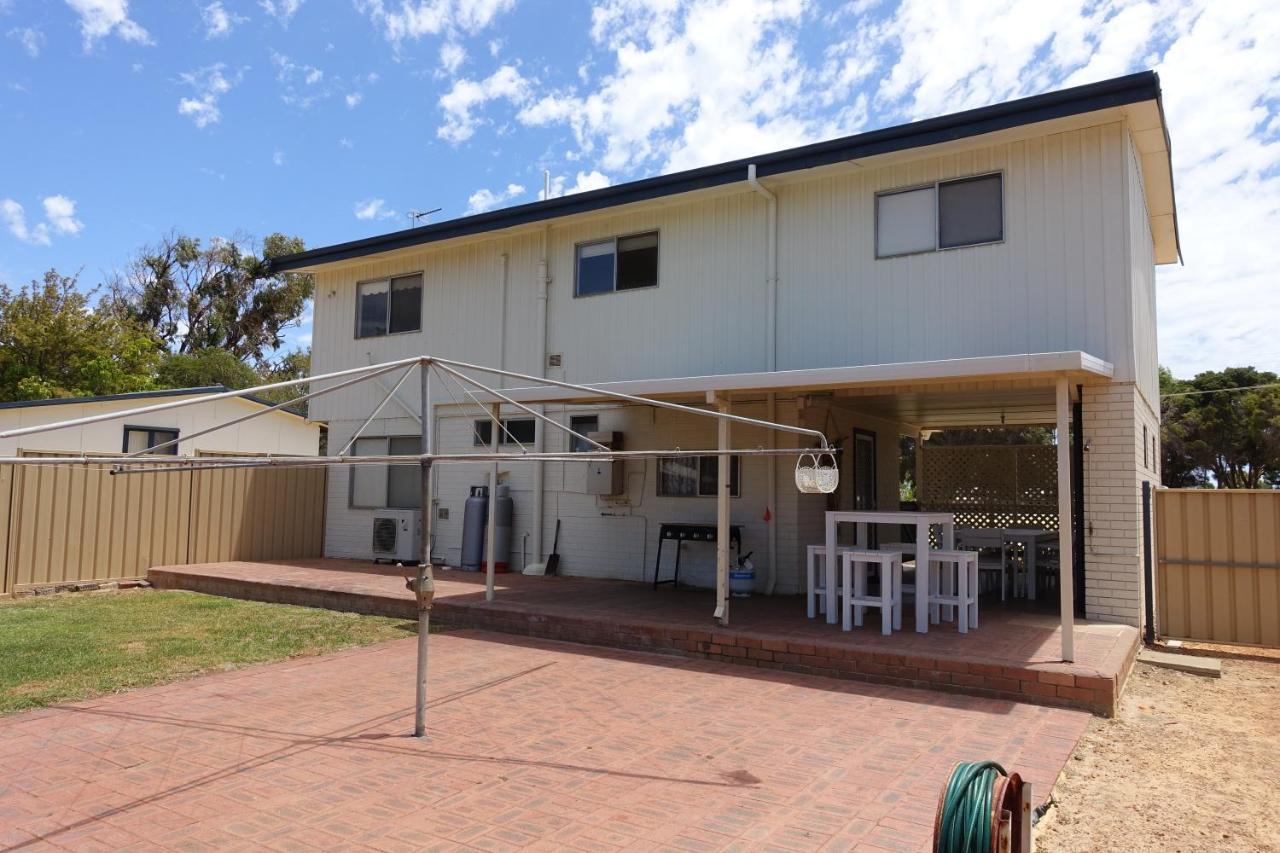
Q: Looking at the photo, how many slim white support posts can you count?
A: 3